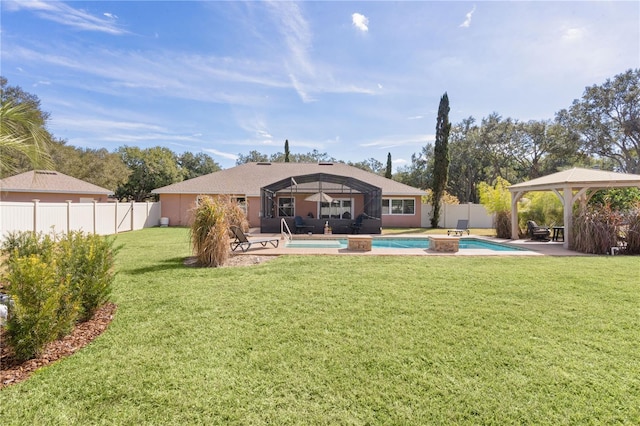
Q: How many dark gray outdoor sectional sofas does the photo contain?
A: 0